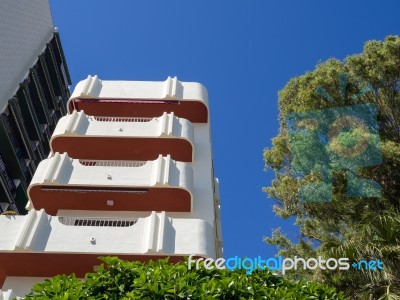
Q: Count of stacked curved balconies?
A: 4